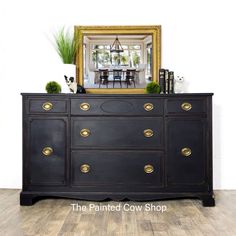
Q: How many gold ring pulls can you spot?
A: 10